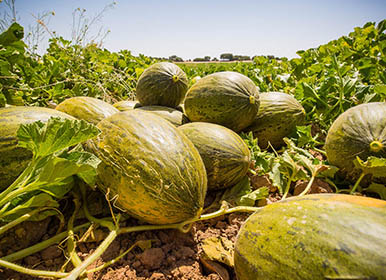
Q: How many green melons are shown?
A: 11